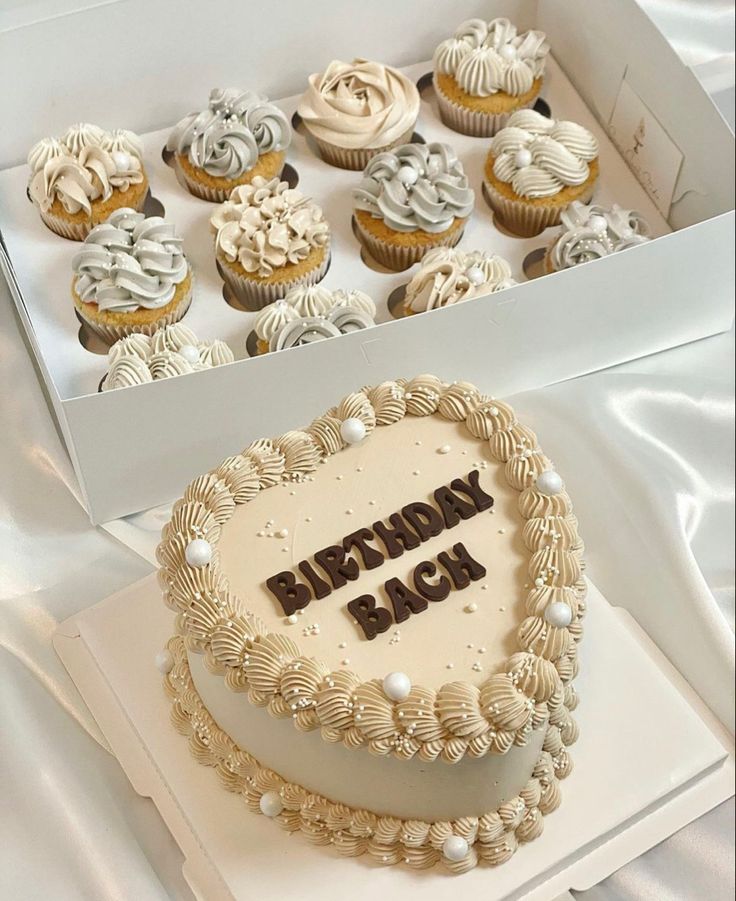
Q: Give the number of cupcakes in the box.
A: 12